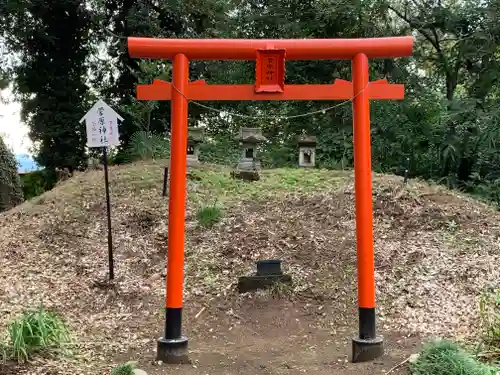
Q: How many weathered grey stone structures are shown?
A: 3